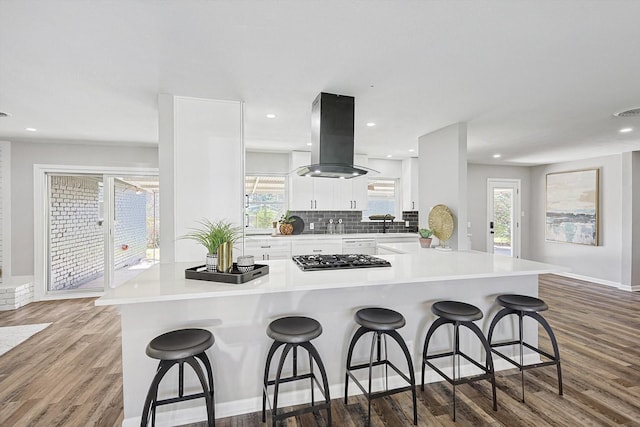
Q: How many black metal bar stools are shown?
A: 5